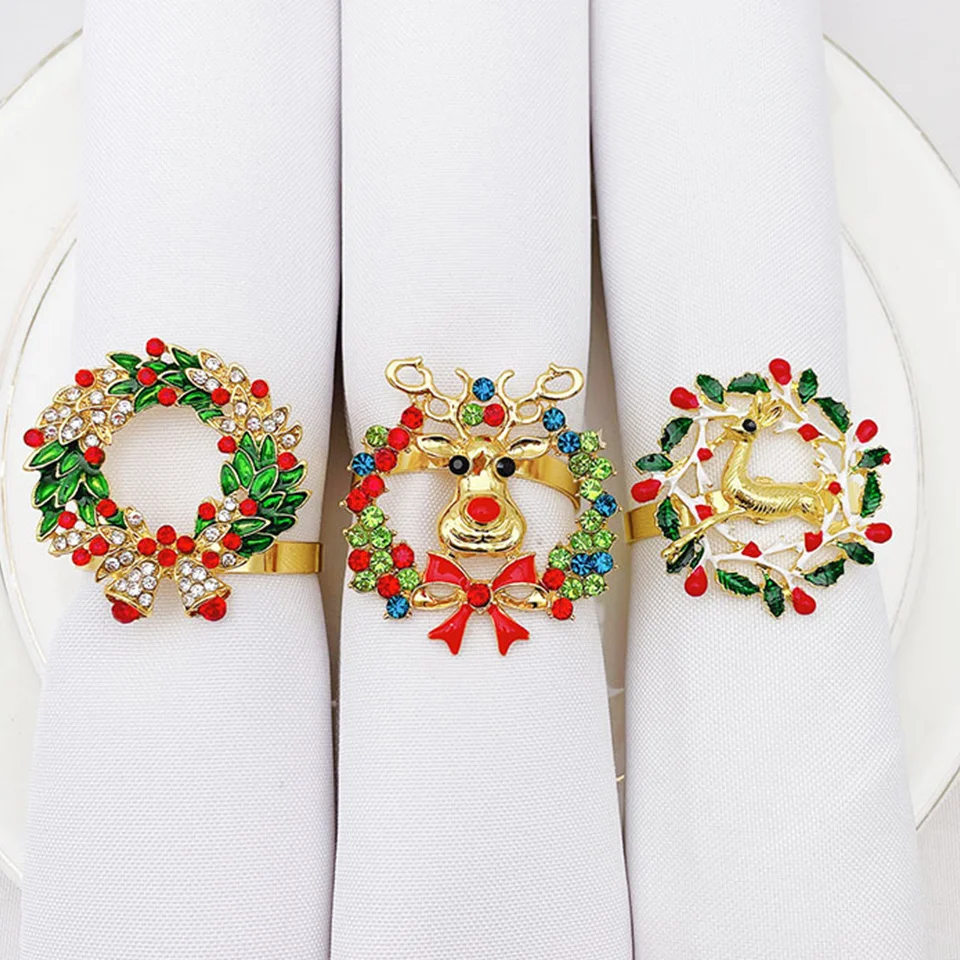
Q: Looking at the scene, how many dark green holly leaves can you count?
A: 14